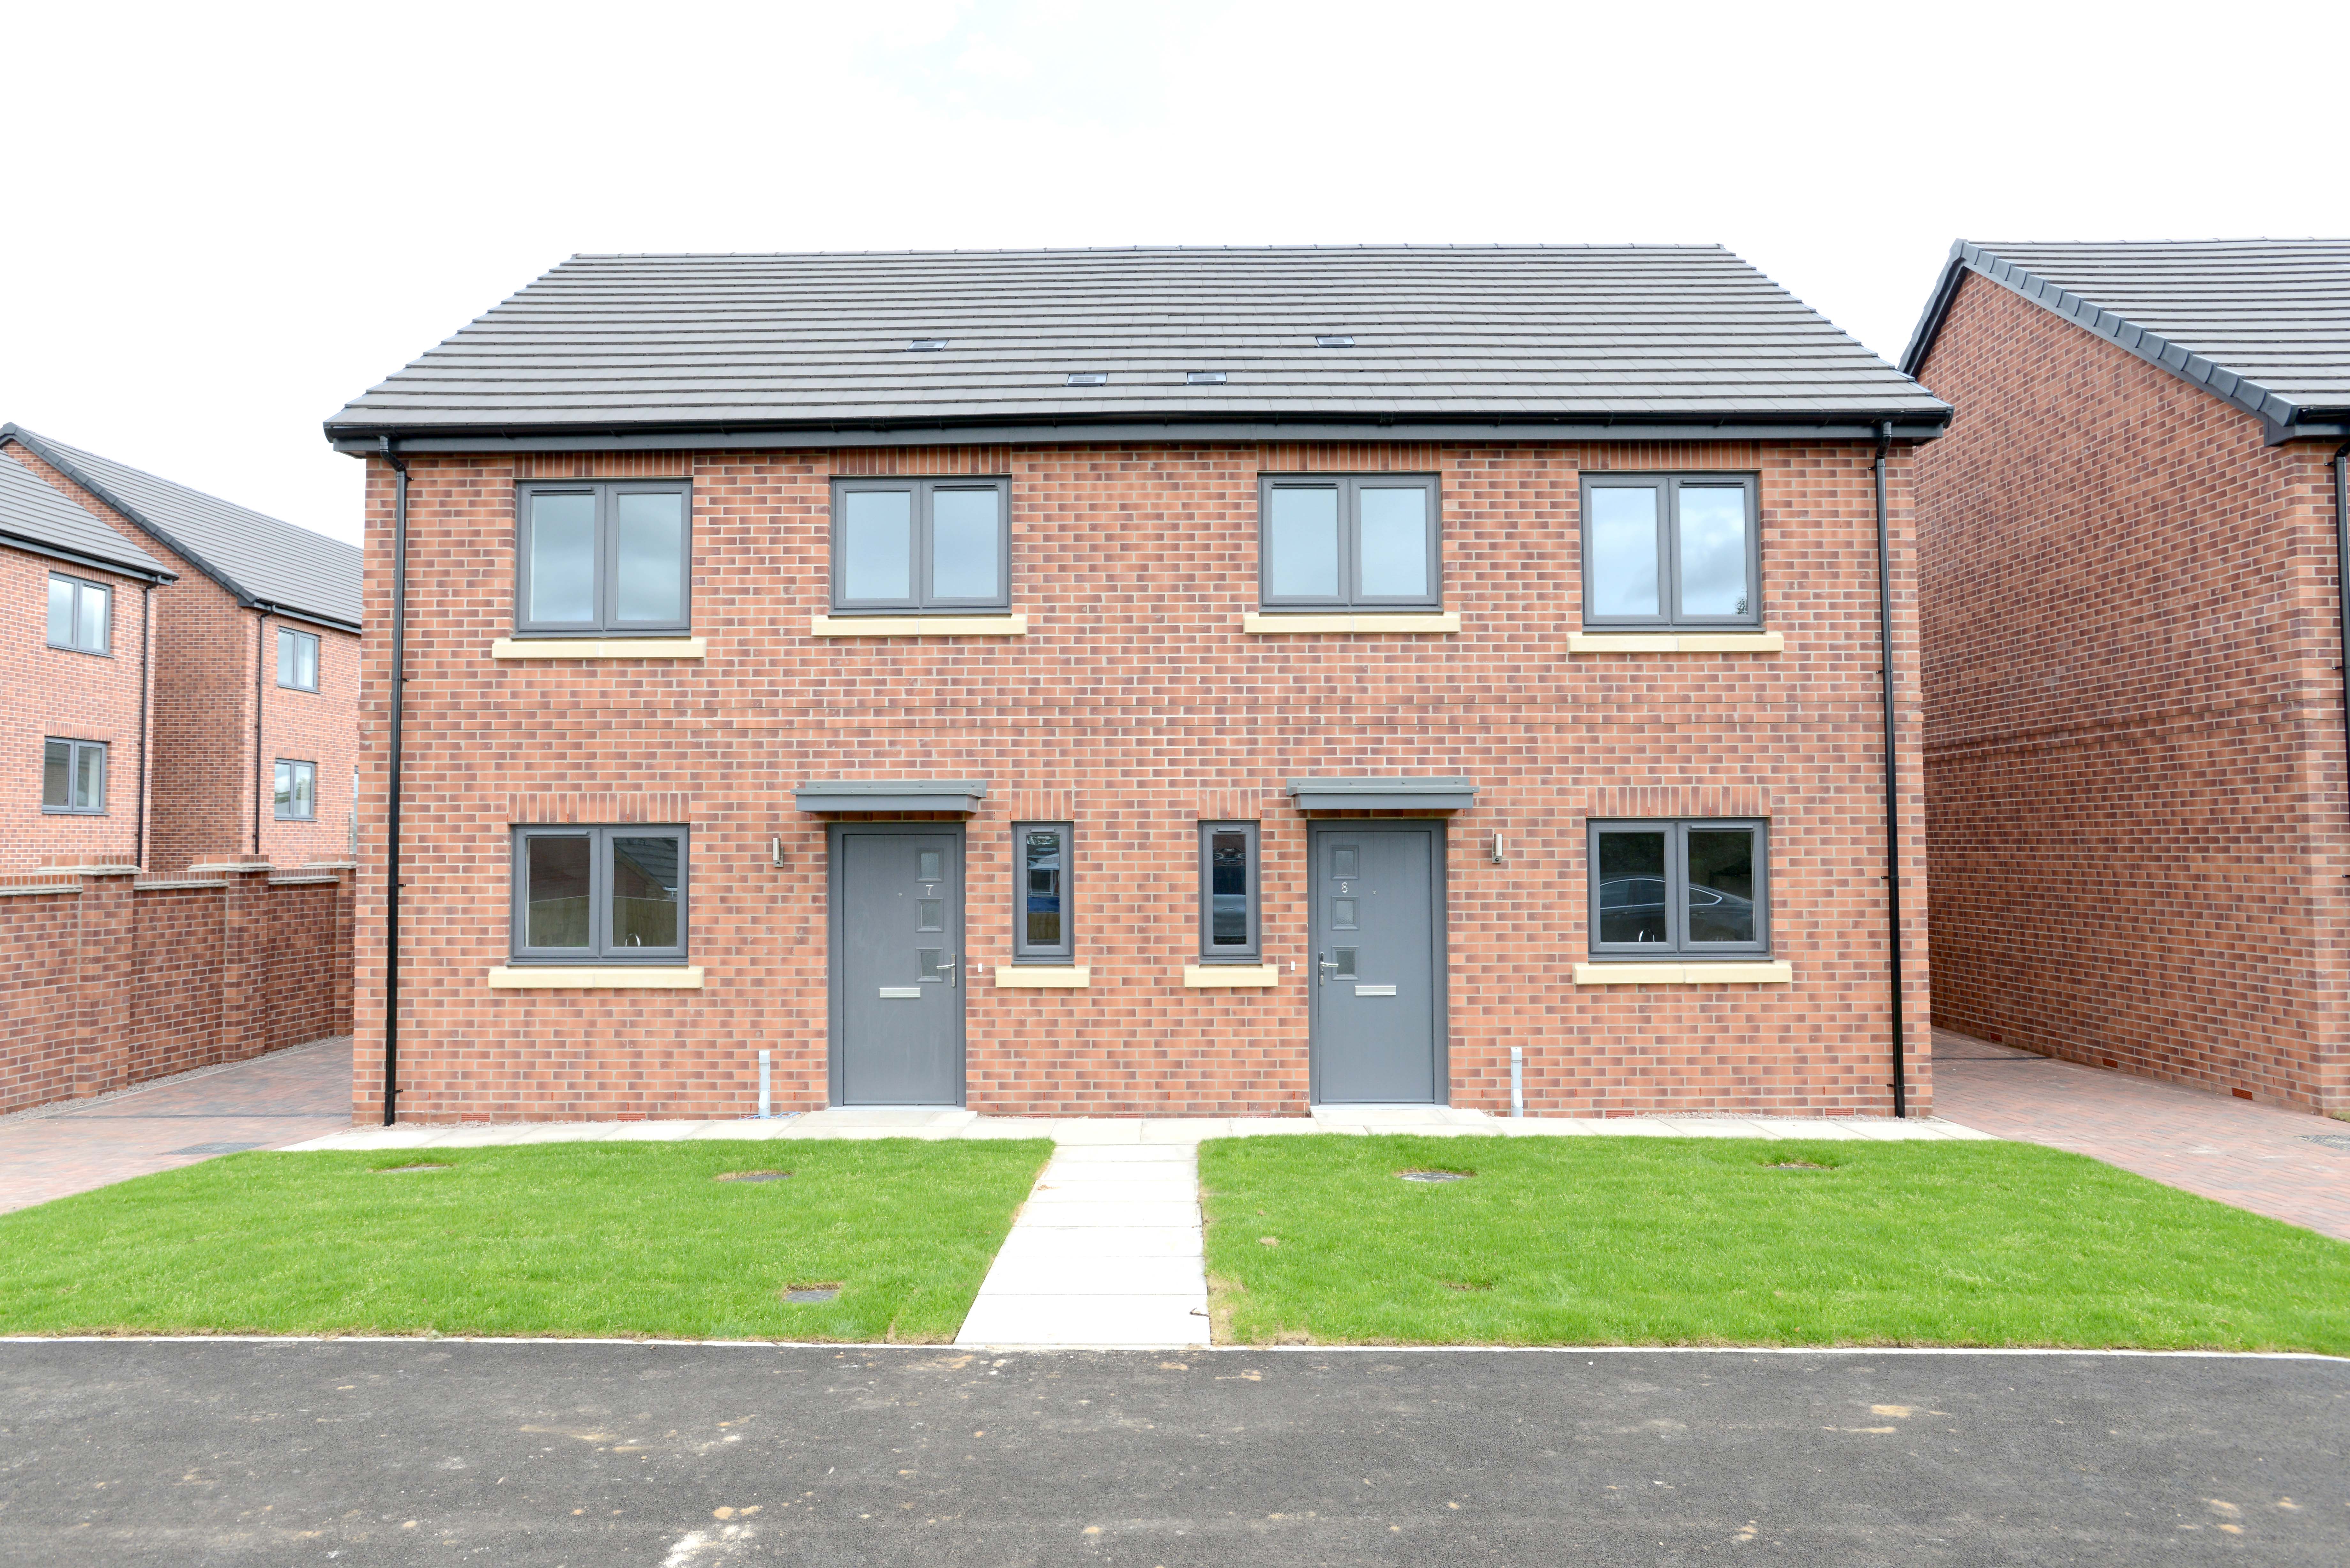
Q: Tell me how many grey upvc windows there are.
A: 12